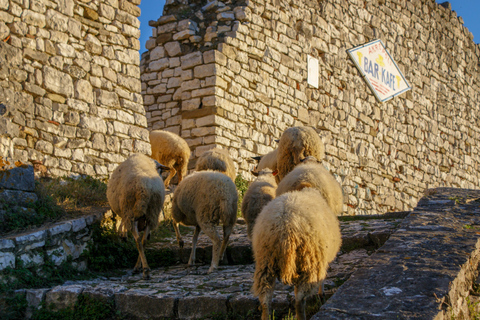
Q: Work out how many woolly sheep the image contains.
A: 9